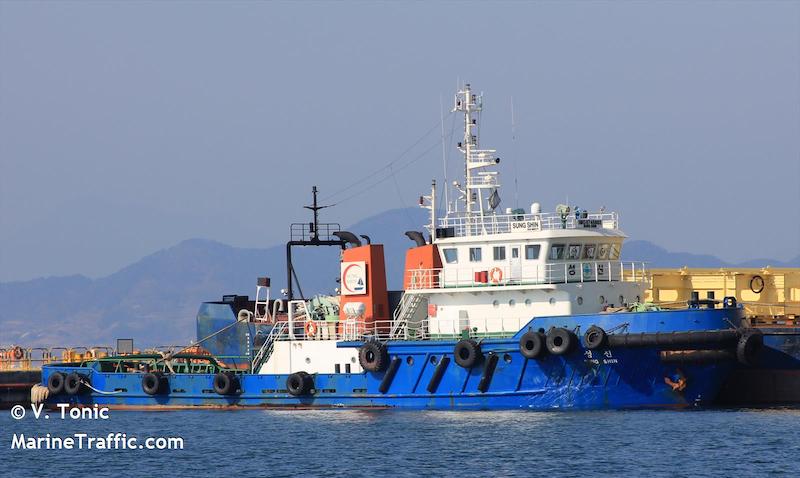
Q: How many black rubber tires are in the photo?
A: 11